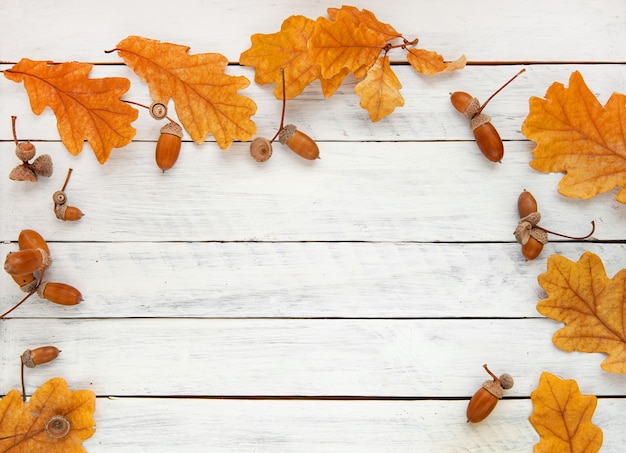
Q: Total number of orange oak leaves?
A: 11